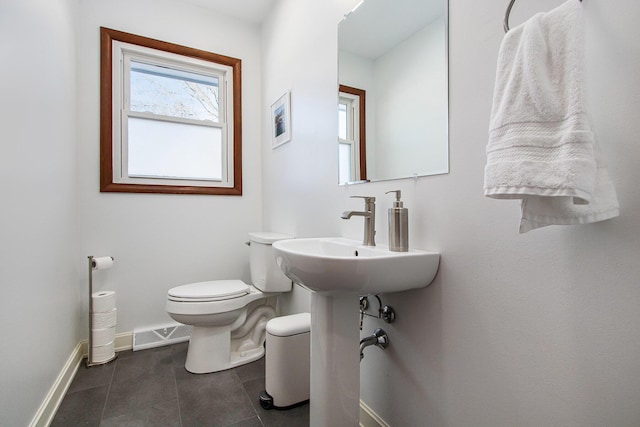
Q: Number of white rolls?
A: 5